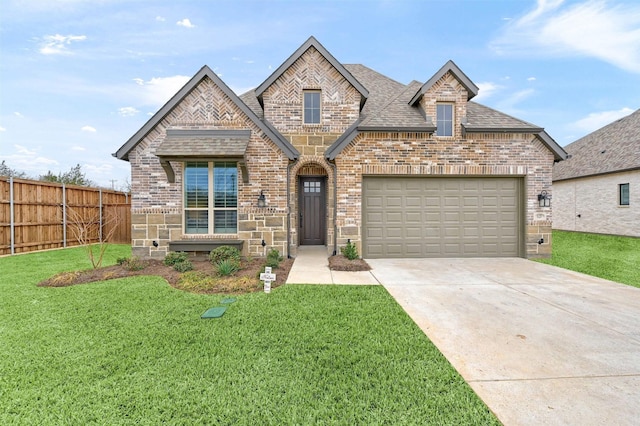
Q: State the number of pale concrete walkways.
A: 1